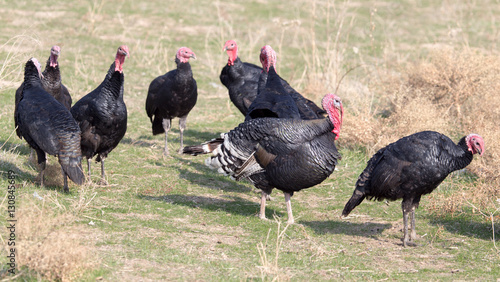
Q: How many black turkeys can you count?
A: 8